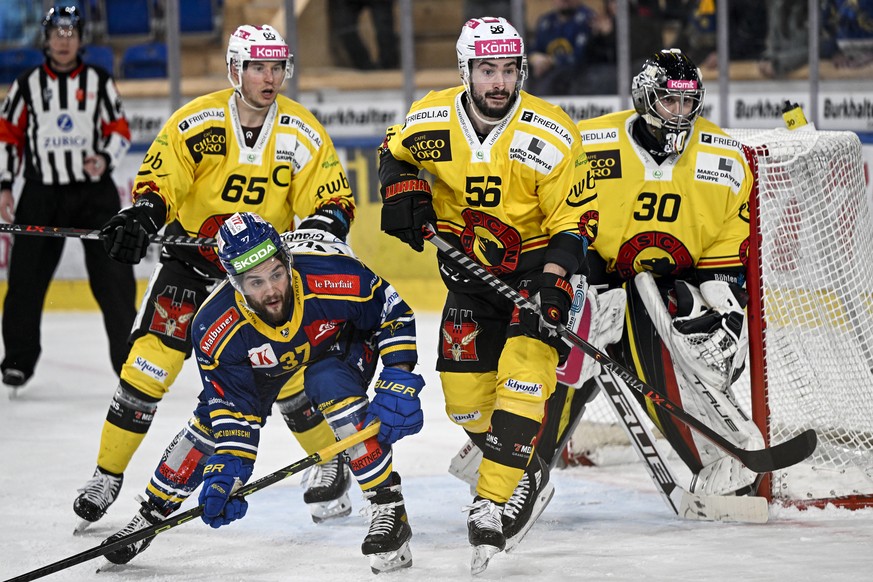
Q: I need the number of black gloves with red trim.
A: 2